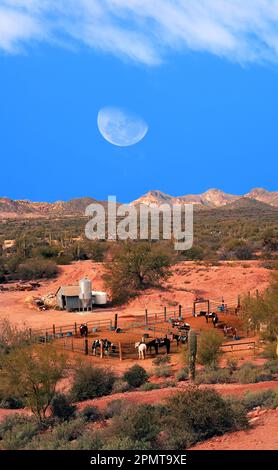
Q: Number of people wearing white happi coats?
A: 0